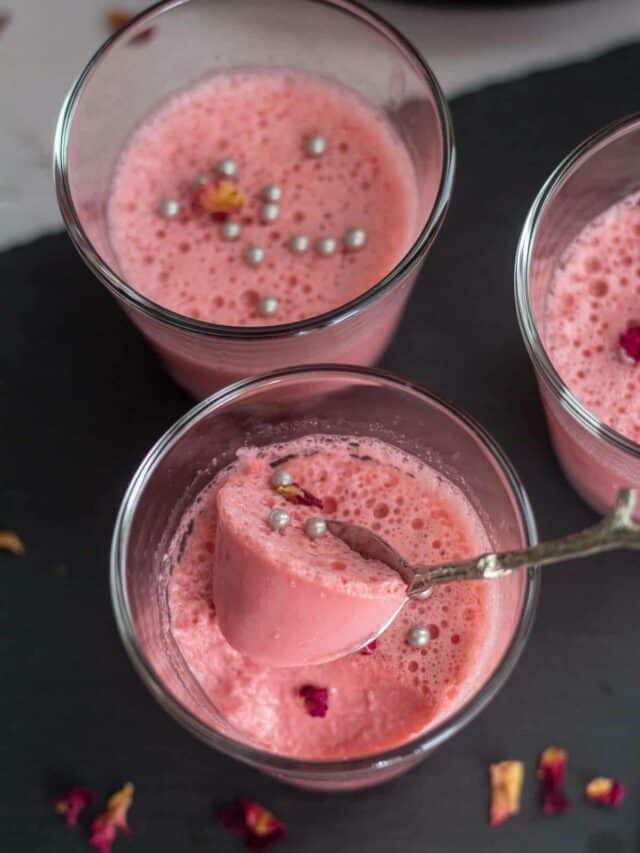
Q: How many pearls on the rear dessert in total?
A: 12